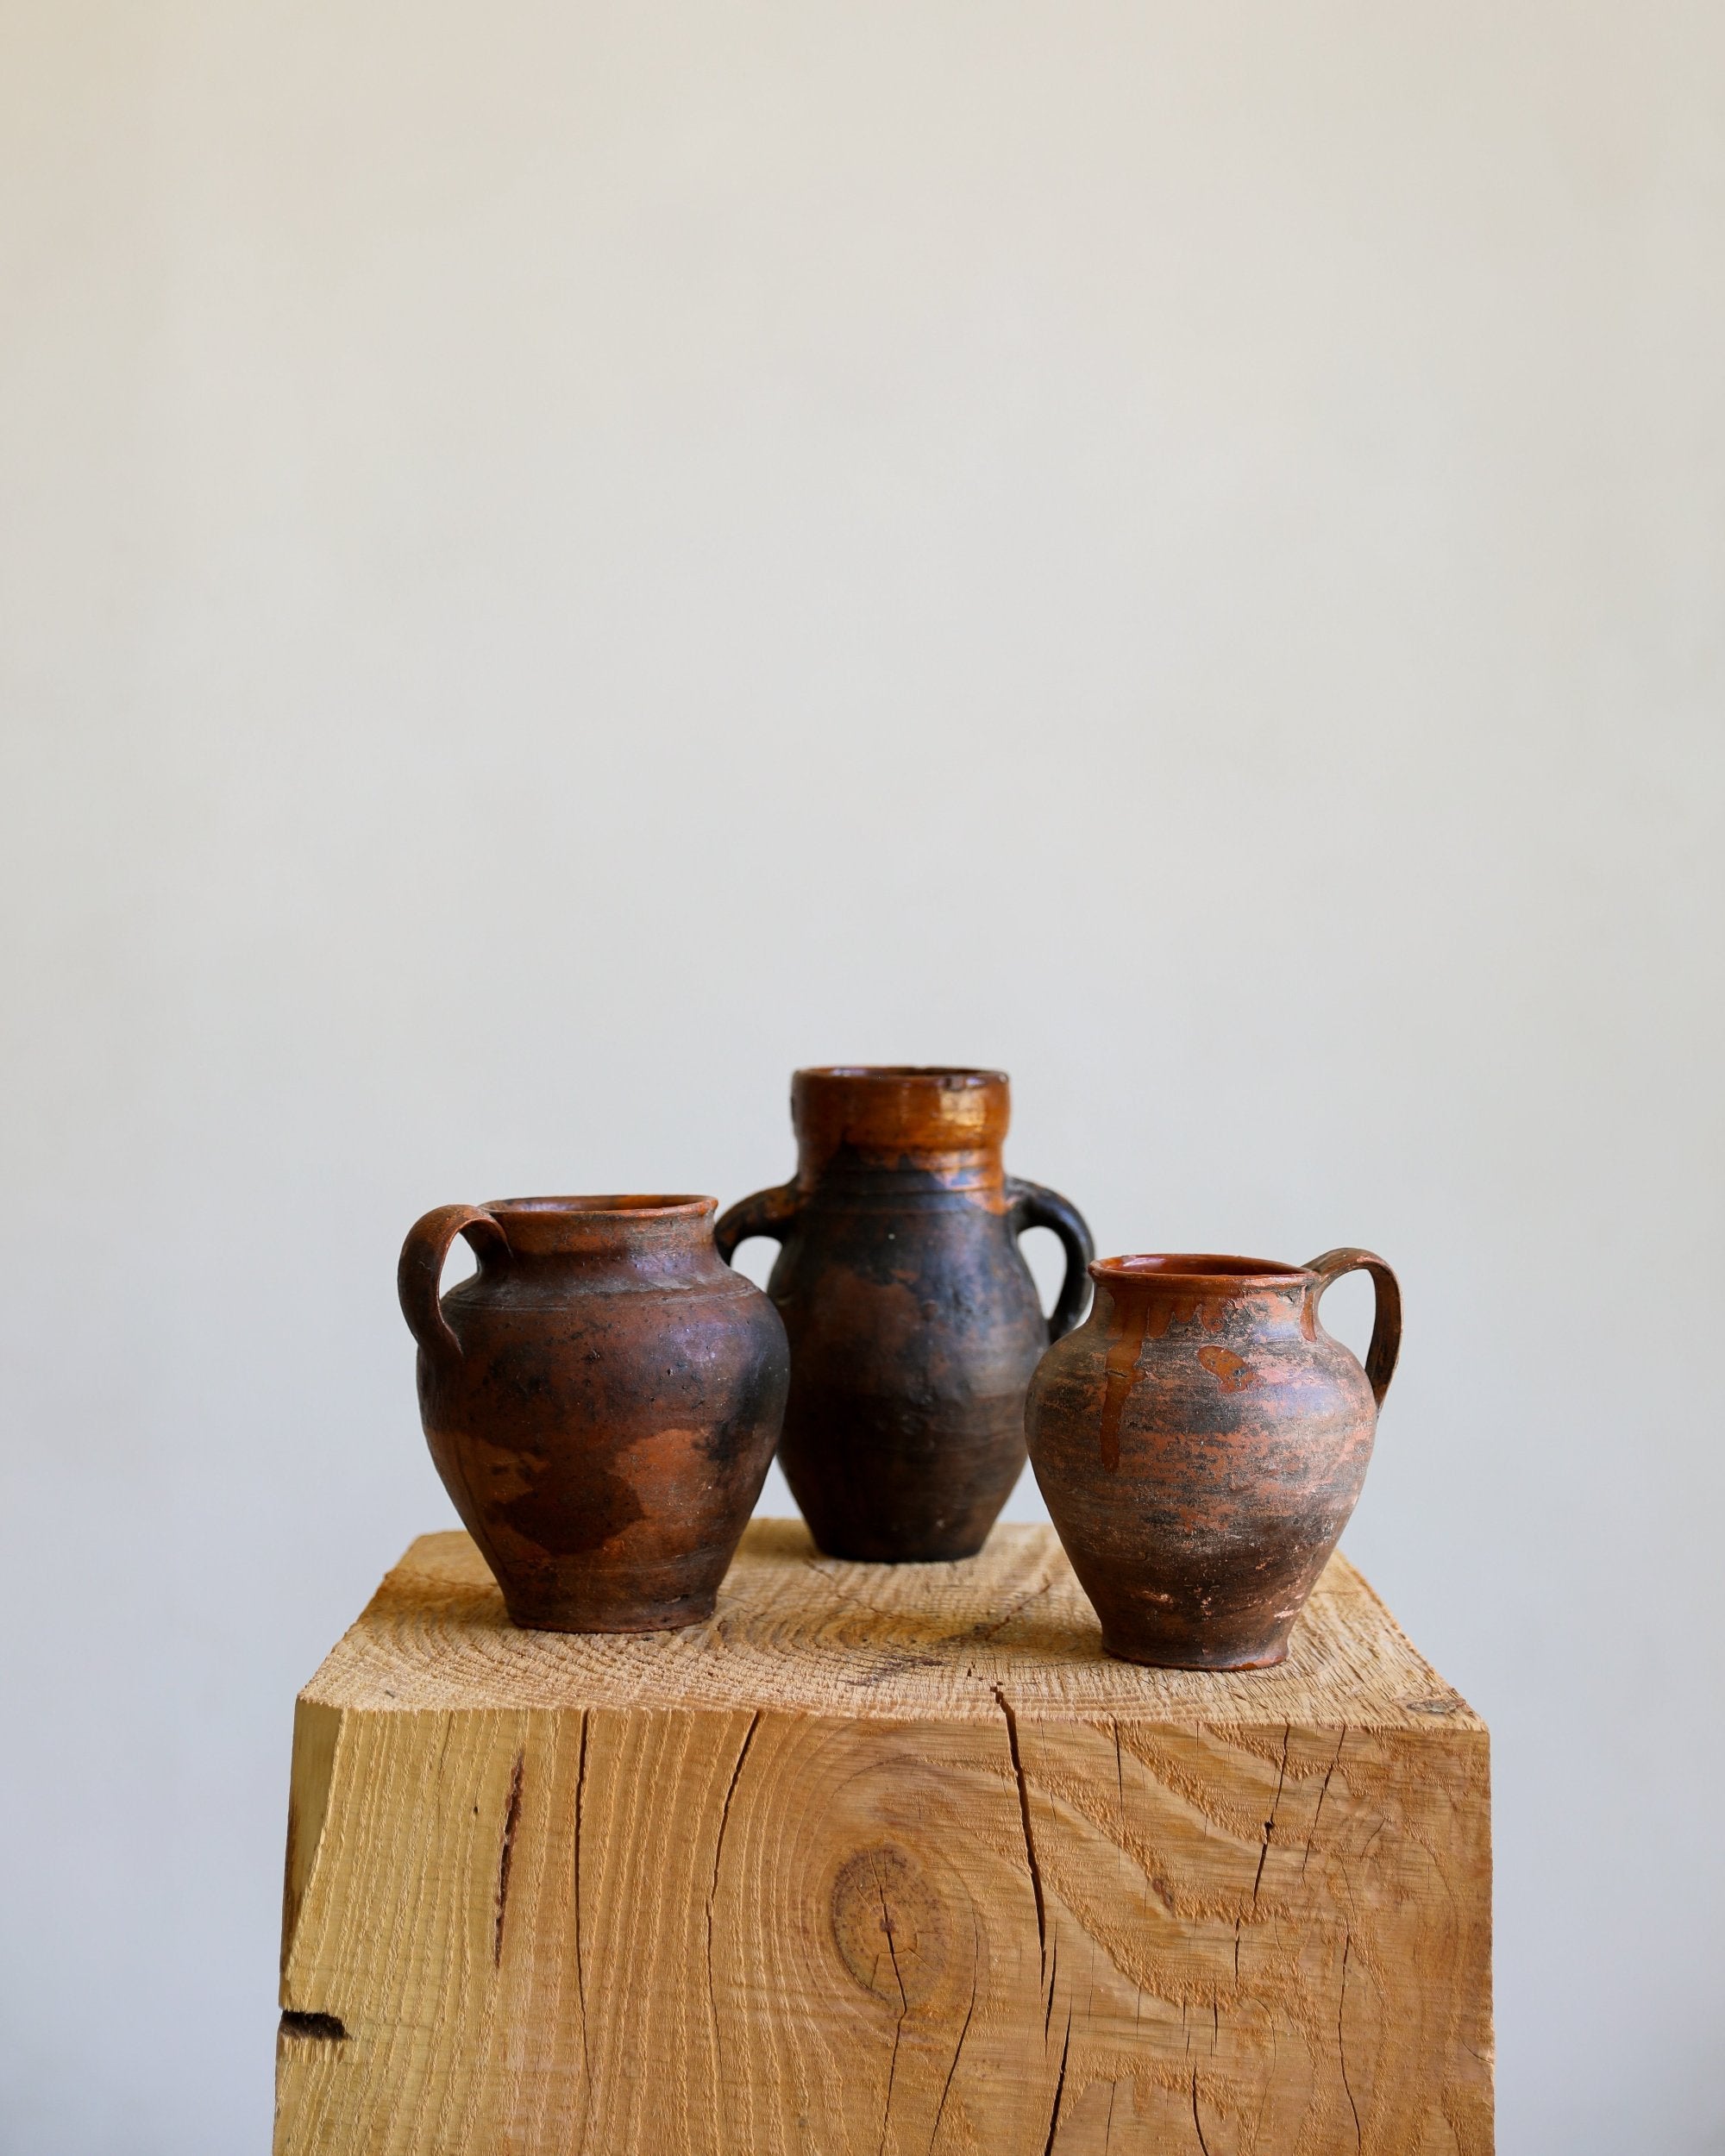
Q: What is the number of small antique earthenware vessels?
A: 3